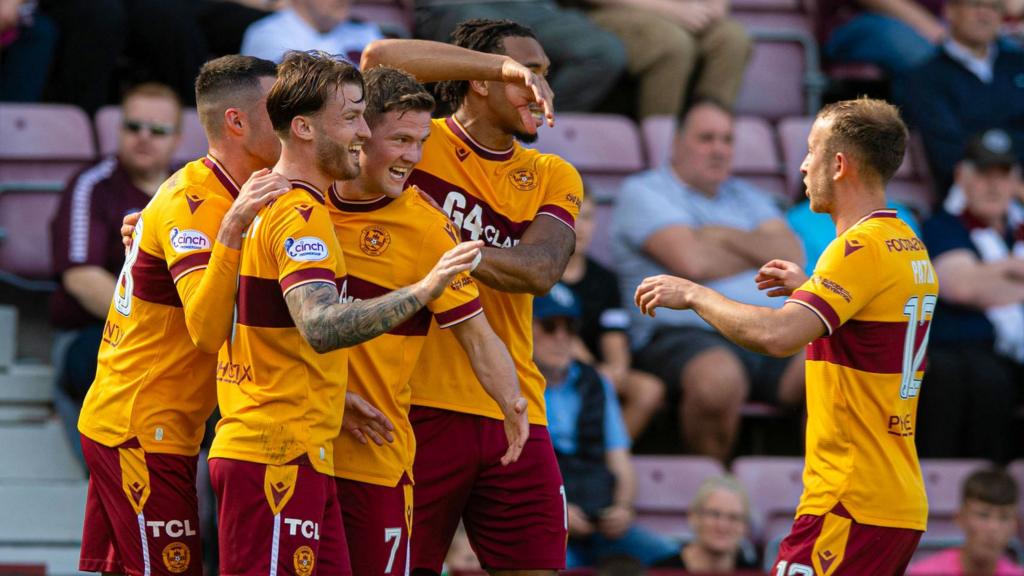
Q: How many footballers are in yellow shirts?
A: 5